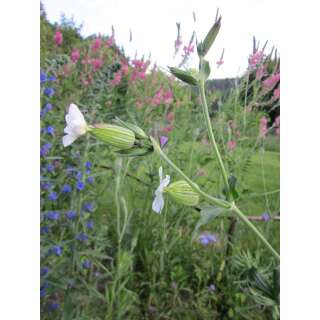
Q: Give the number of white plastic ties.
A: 0